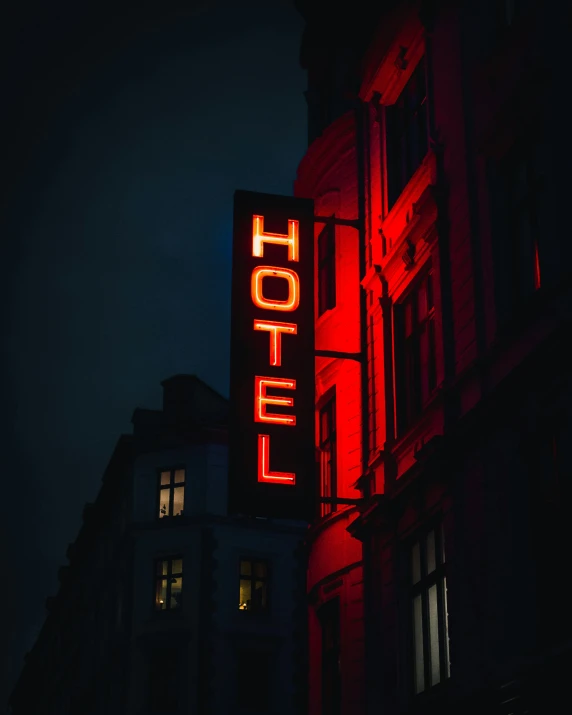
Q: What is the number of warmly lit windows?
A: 3